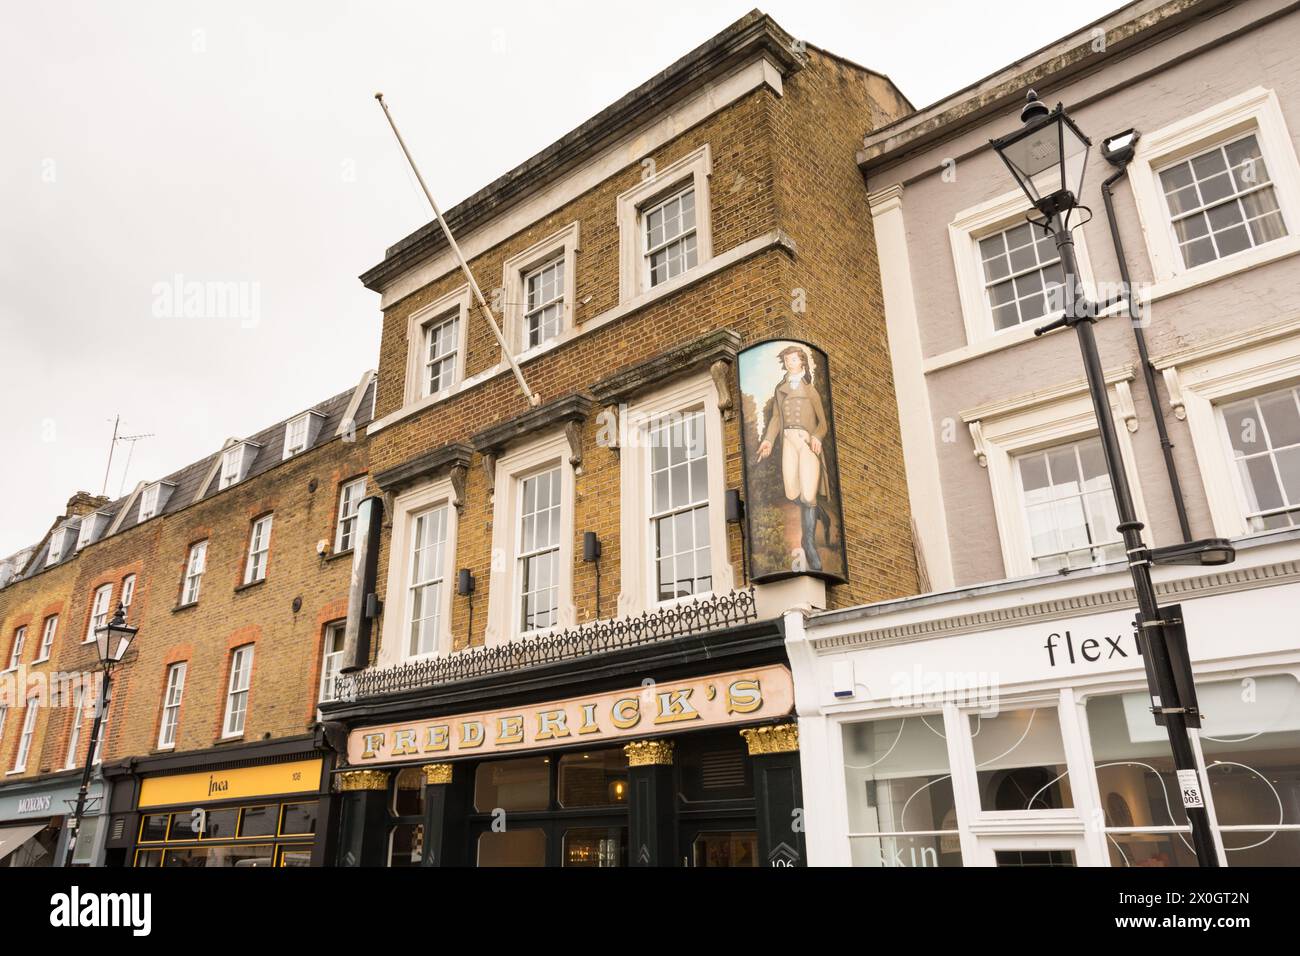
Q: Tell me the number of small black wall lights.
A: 4